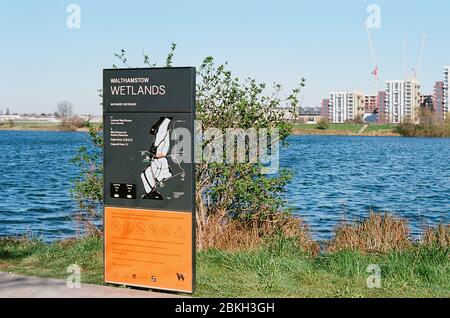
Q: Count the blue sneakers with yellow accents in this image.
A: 0